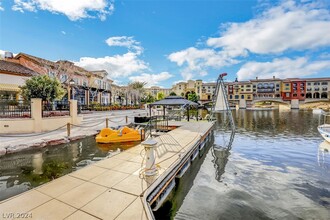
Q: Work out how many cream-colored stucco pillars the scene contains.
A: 2